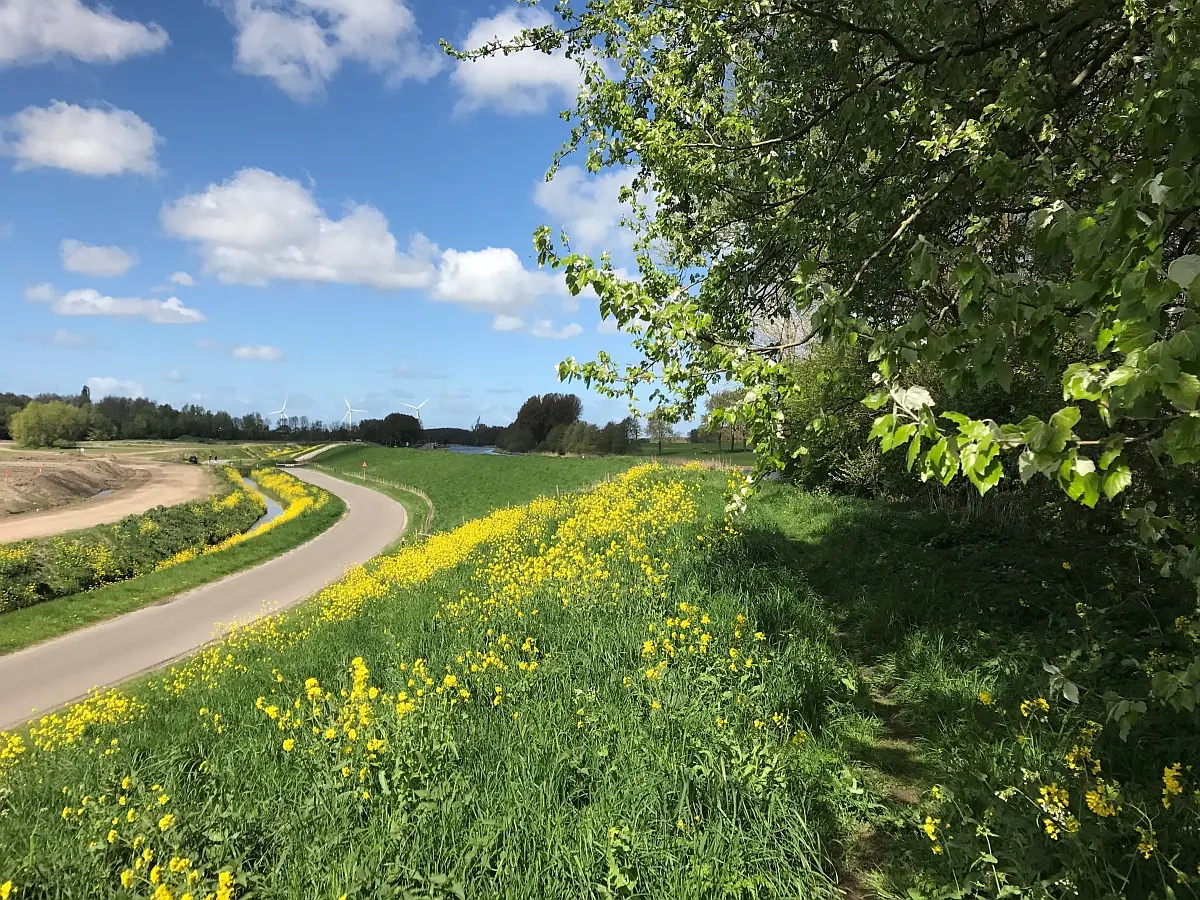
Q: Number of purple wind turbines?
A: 0